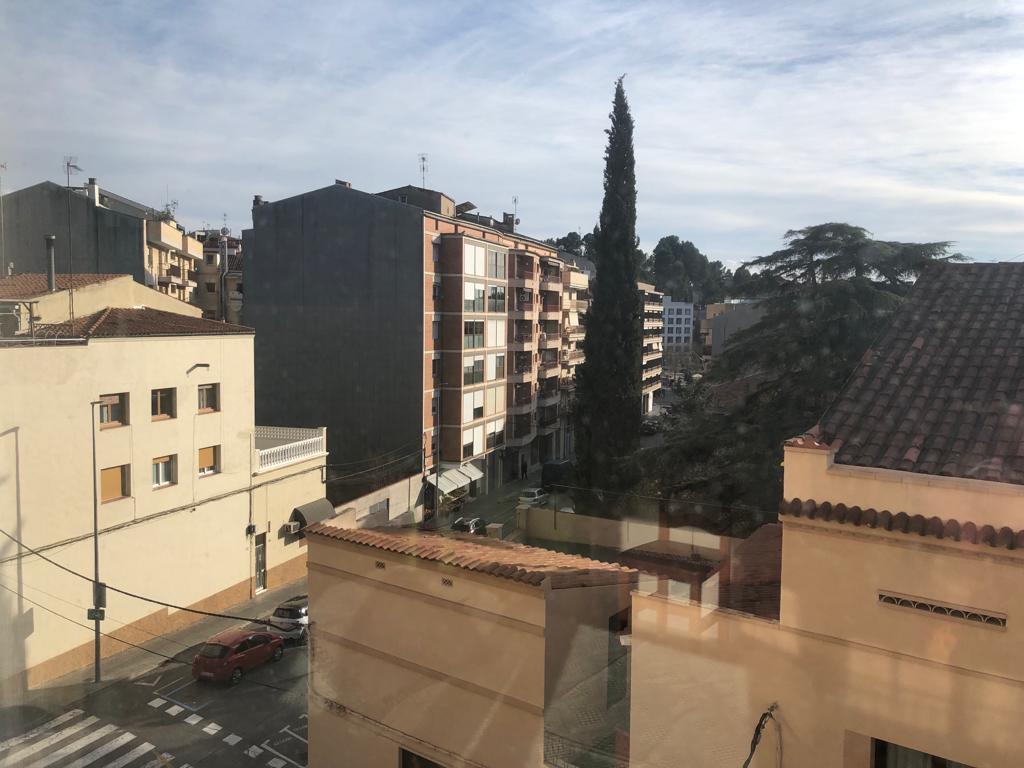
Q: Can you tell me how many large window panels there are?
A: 12